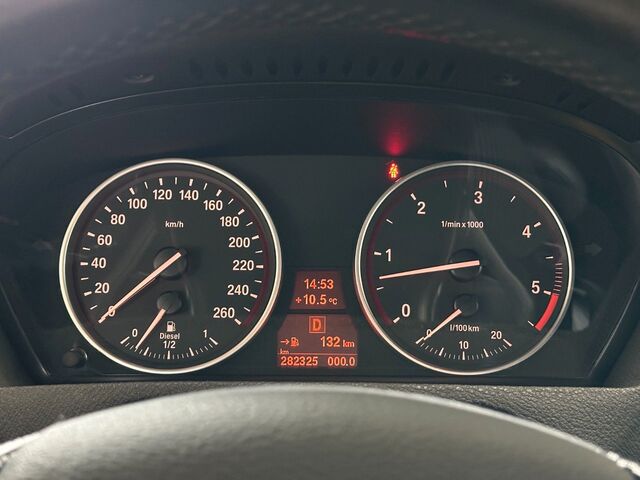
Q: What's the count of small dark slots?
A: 15